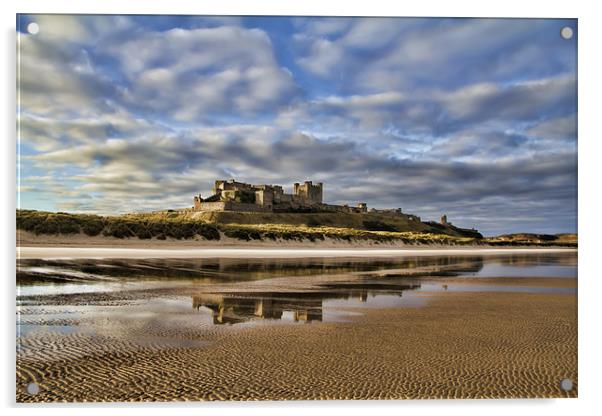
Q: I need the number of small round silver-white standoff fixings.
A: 4